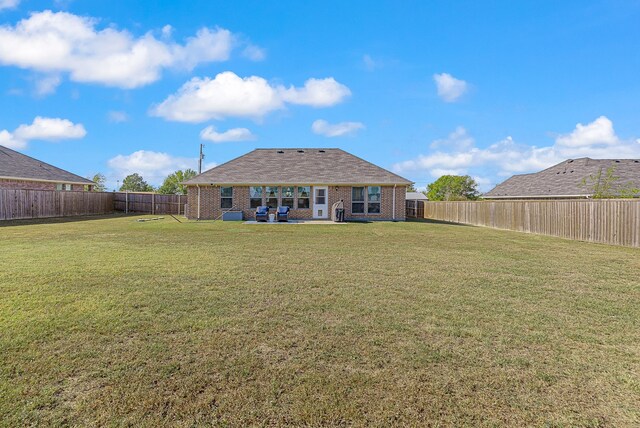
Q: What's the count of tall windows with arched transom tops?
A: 0